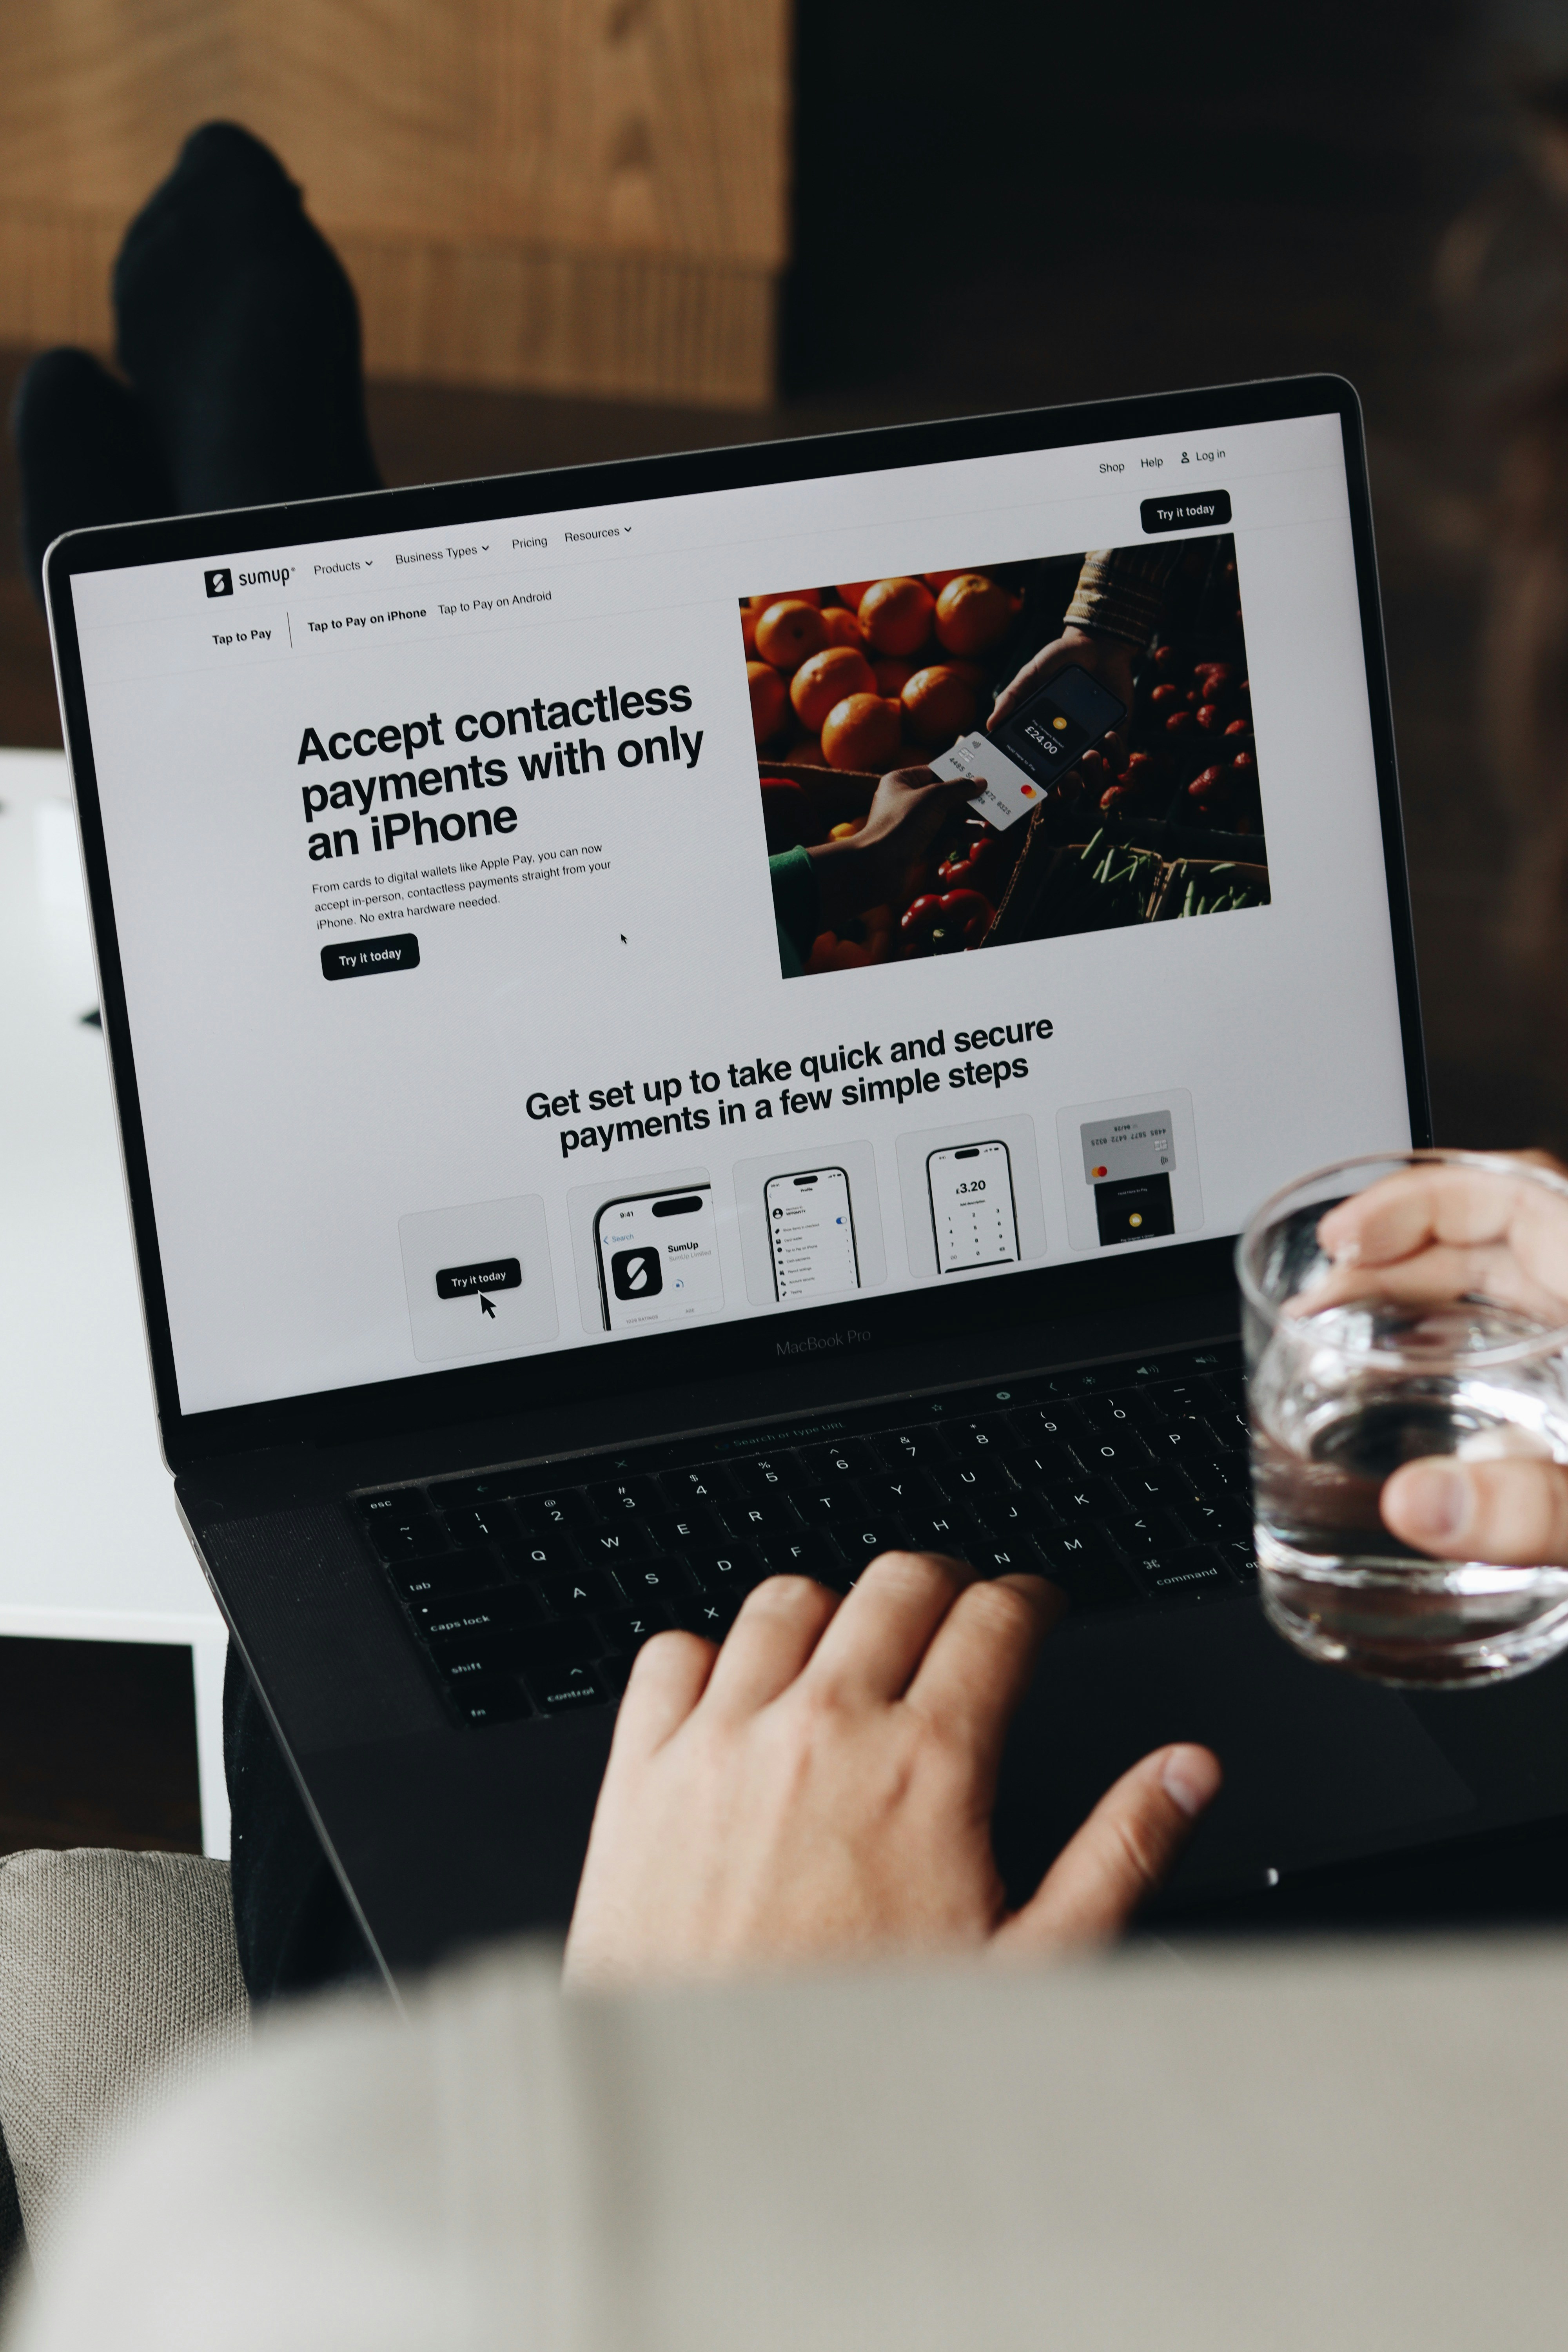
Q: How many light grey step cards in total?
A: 5